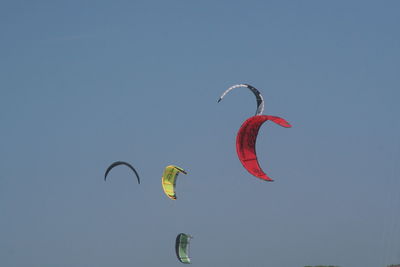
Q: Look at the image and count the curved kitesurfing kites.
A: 5